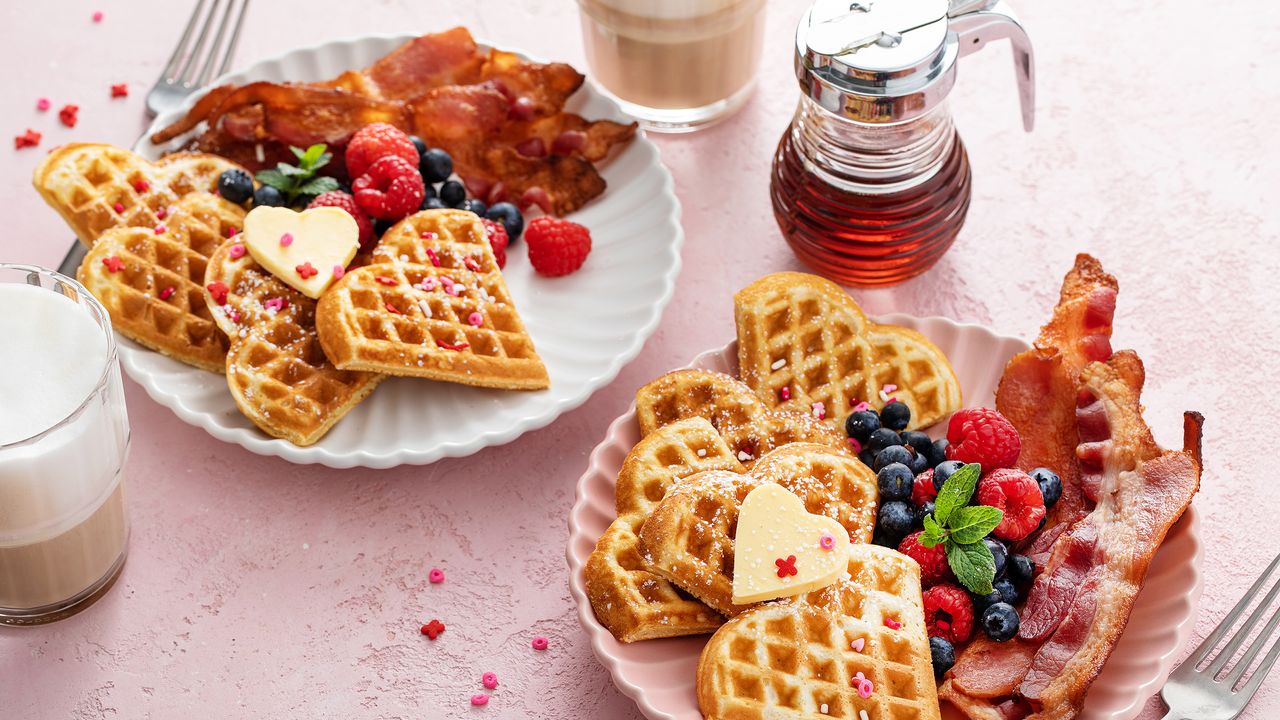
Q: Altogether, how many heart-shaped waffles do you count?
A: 9